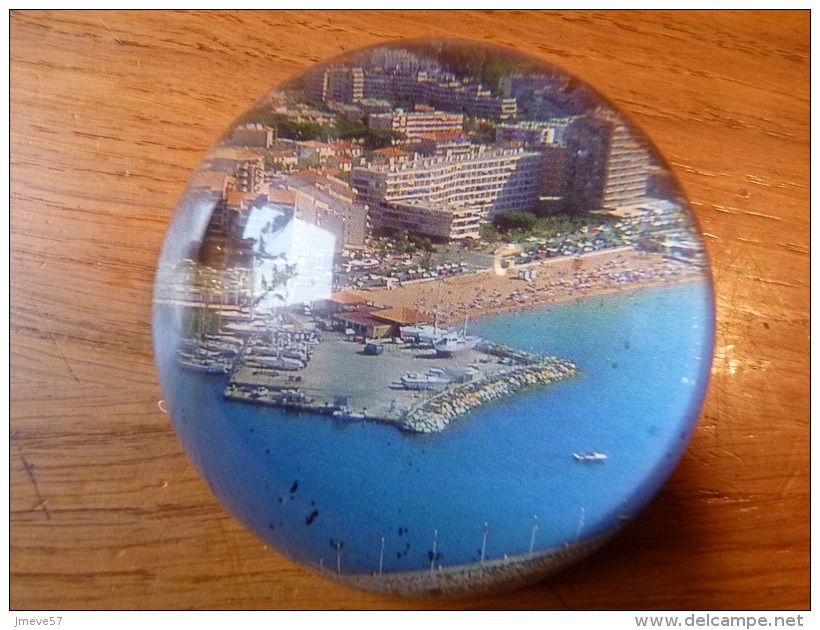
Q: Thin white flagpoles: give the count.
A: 6